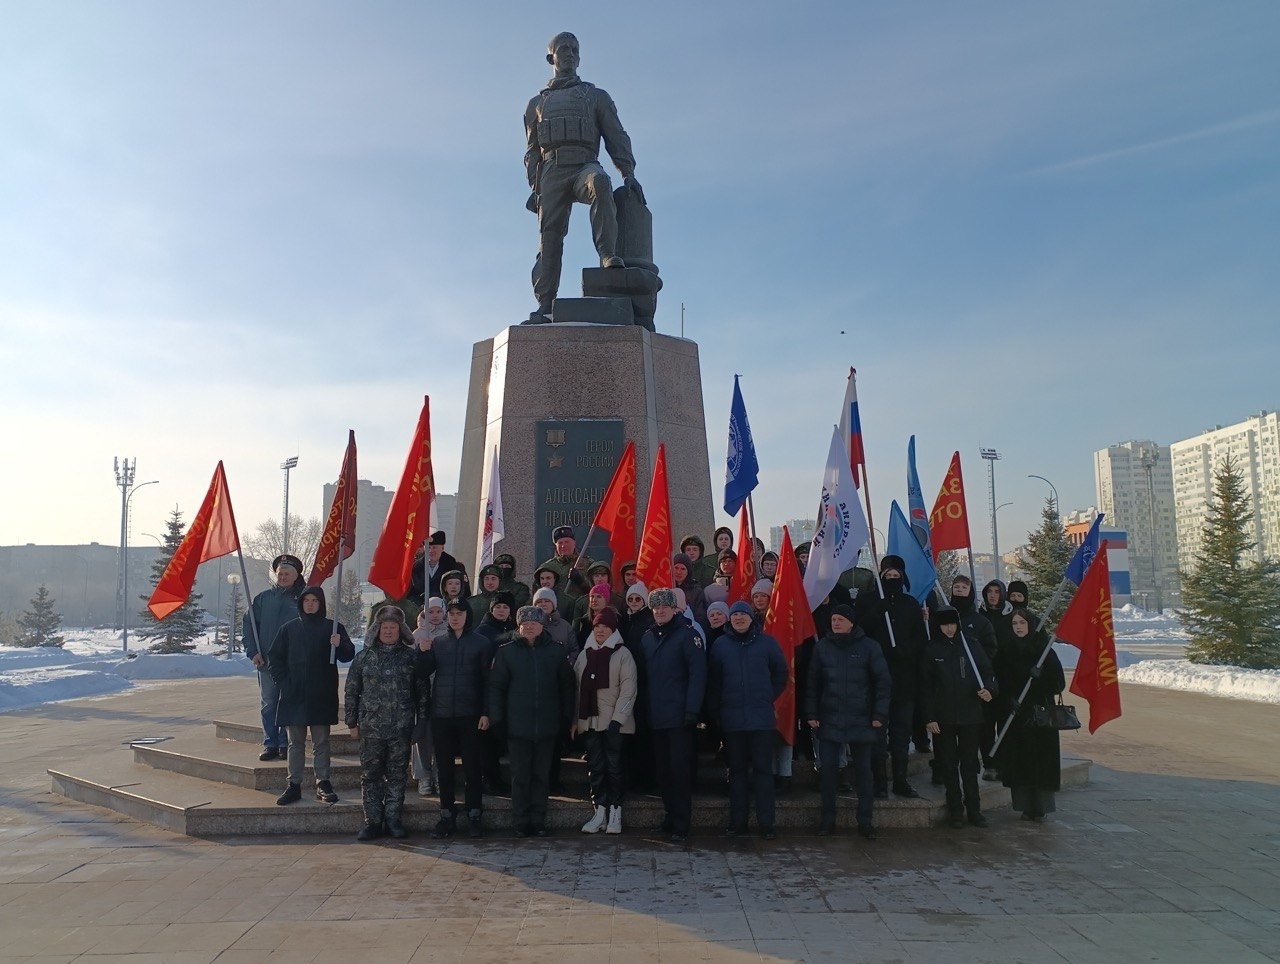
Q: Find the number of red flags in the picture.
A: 9